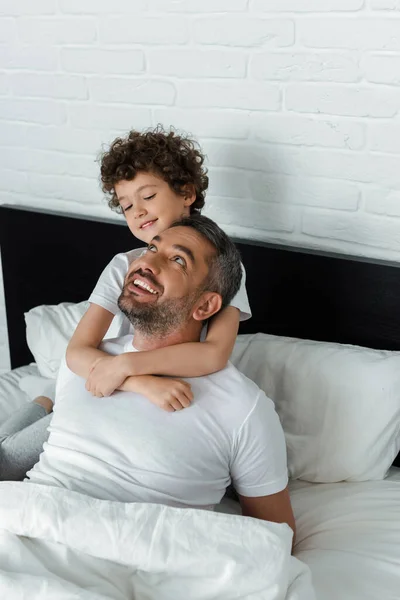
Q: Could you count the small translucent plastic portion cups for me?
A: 0